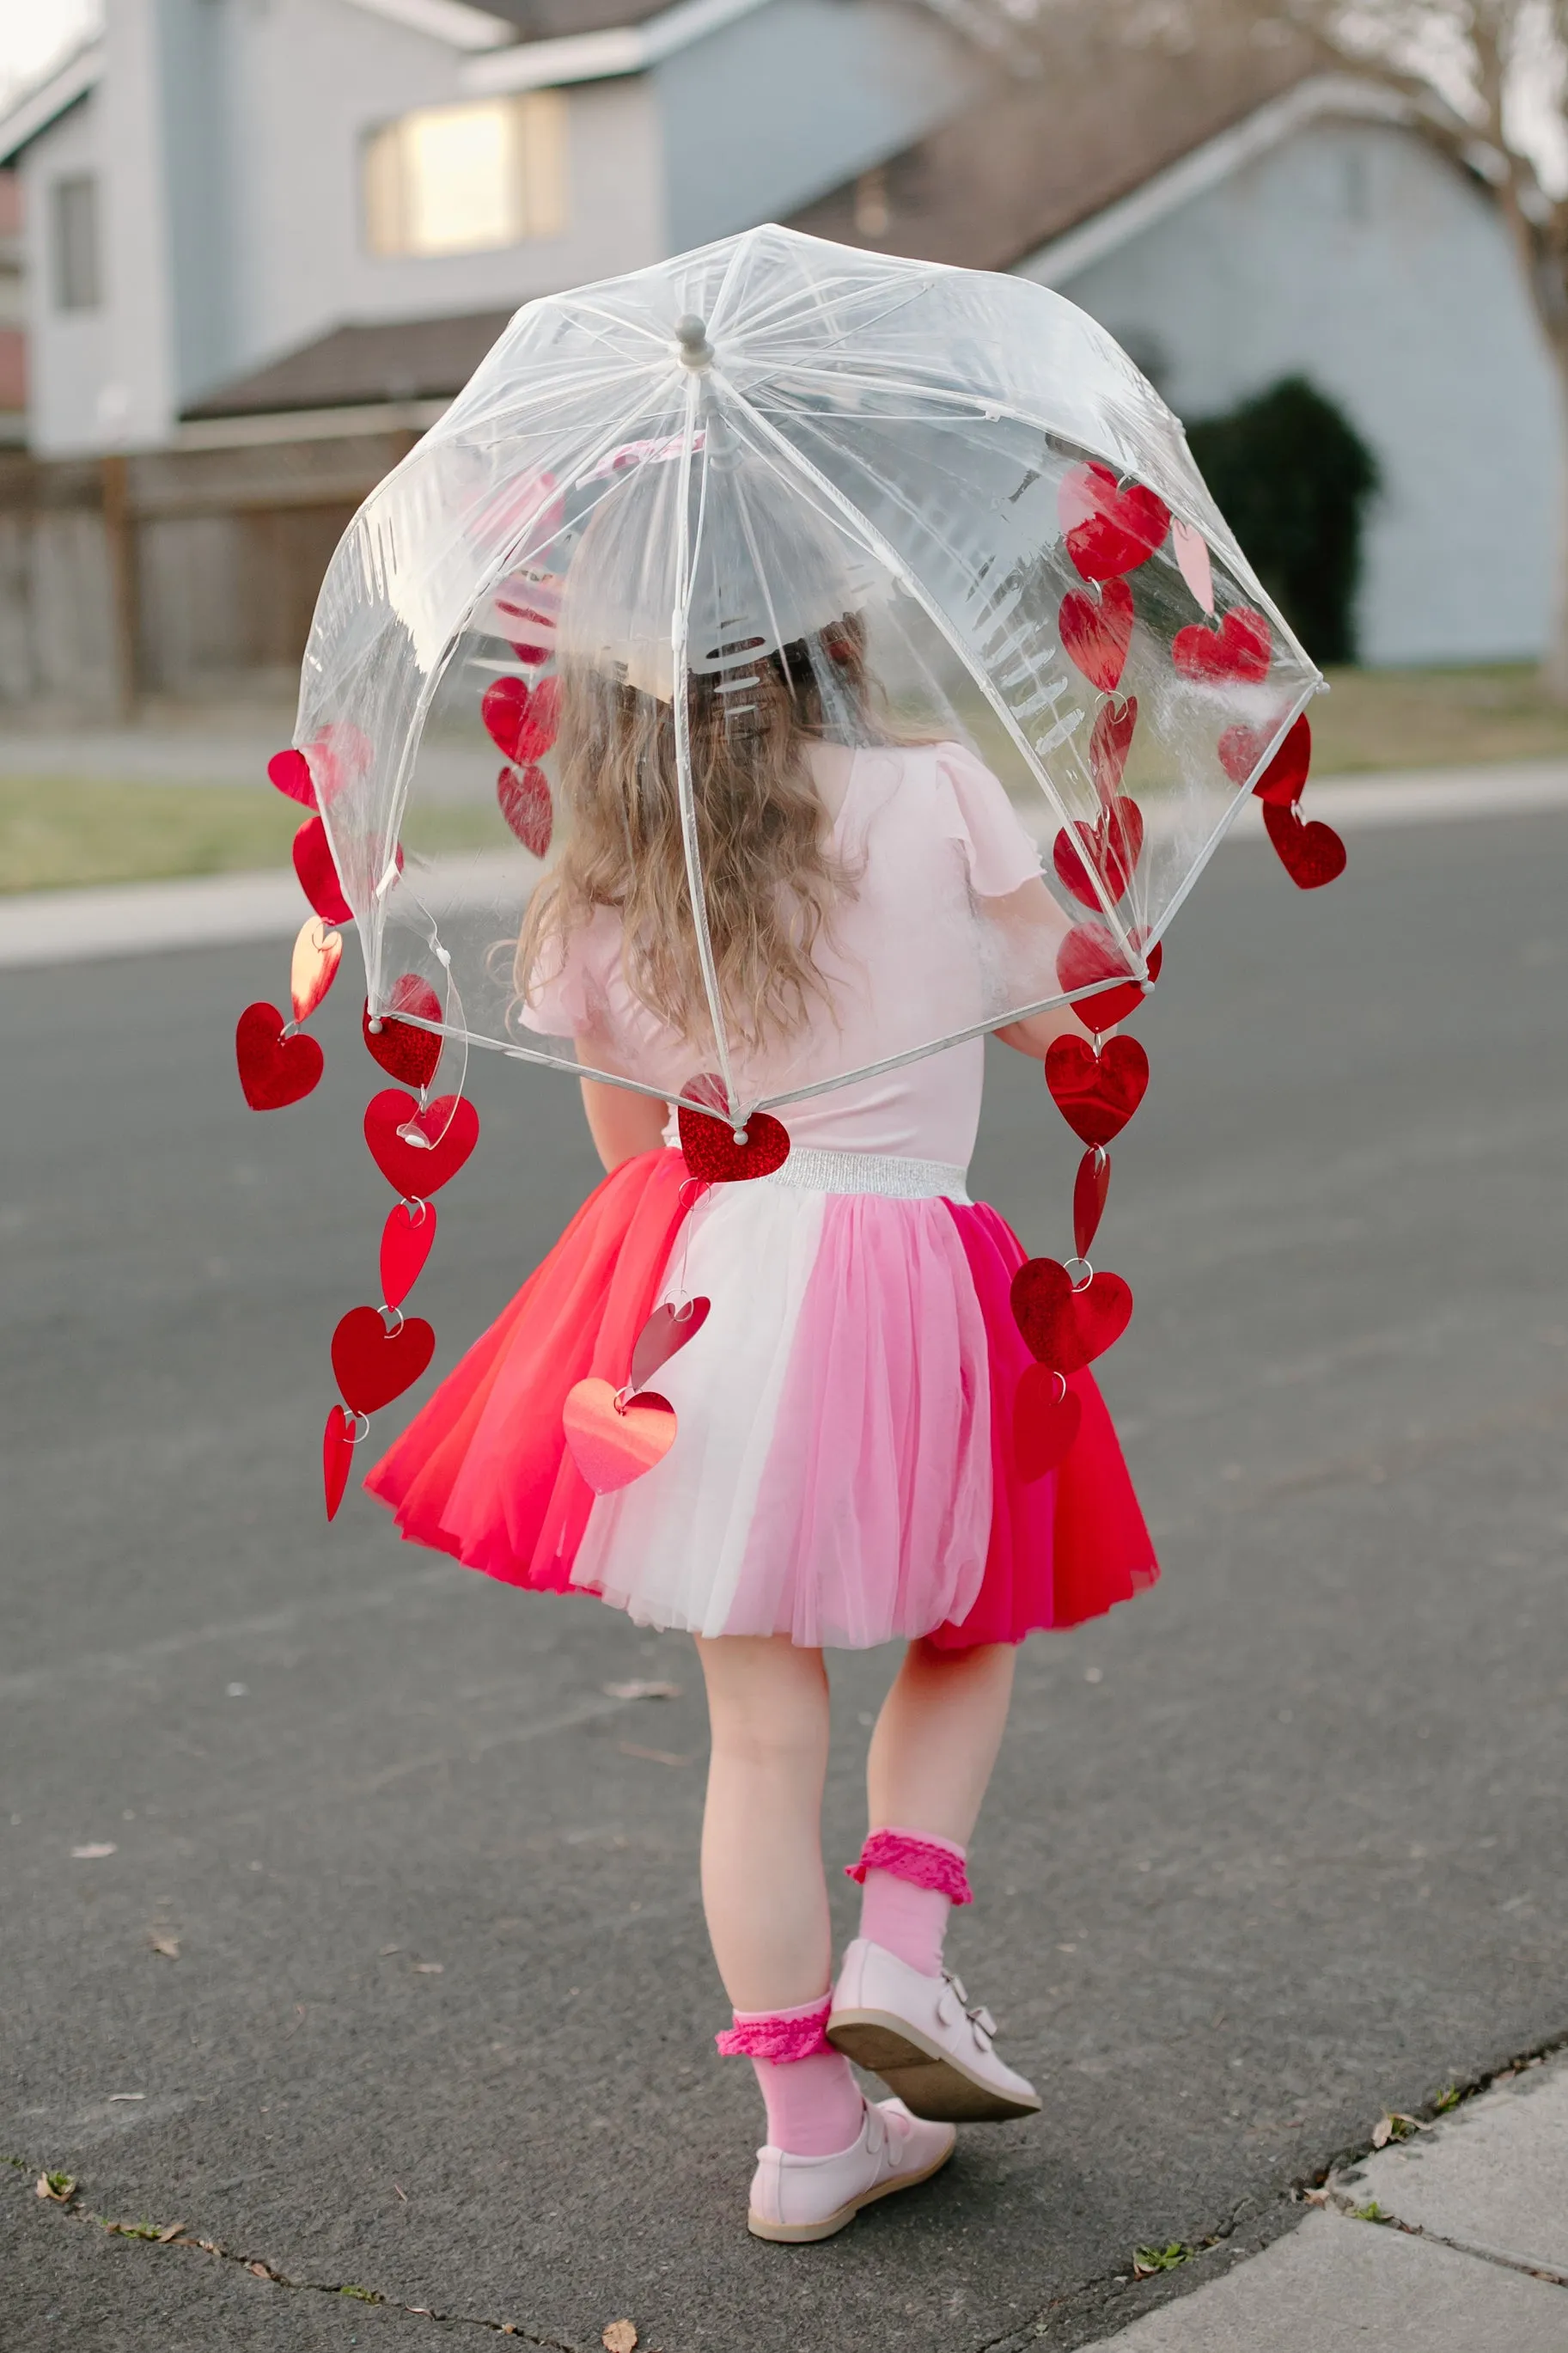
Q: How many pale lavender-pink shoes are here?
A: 2